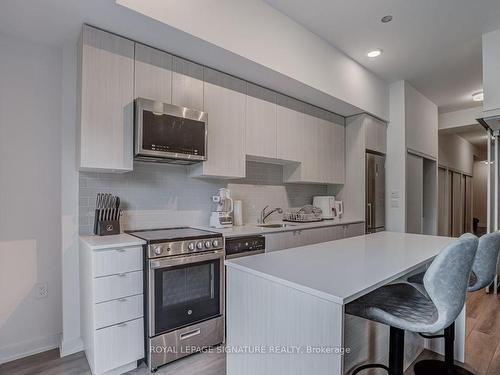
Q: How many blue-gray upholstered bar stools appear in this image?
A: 2